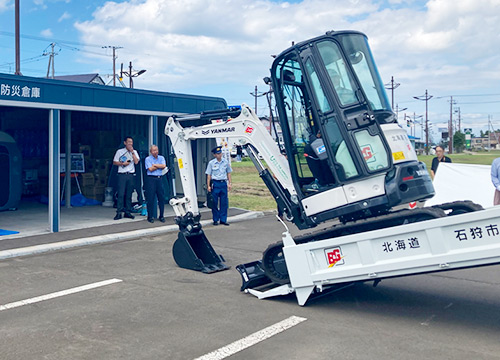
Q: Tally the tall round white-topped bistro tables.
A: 0